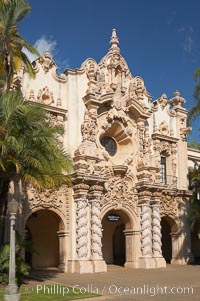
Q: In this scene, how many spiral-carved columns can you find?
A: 4